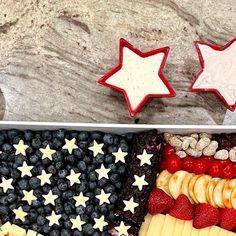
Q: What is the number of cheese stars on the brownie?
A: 4